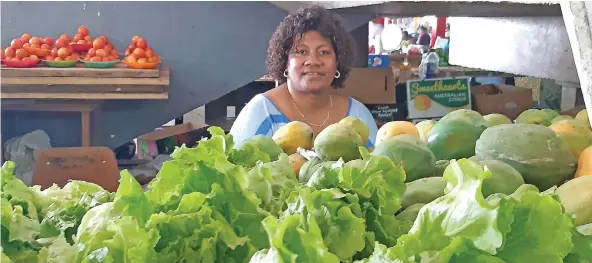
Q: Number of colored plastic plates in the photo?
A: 6